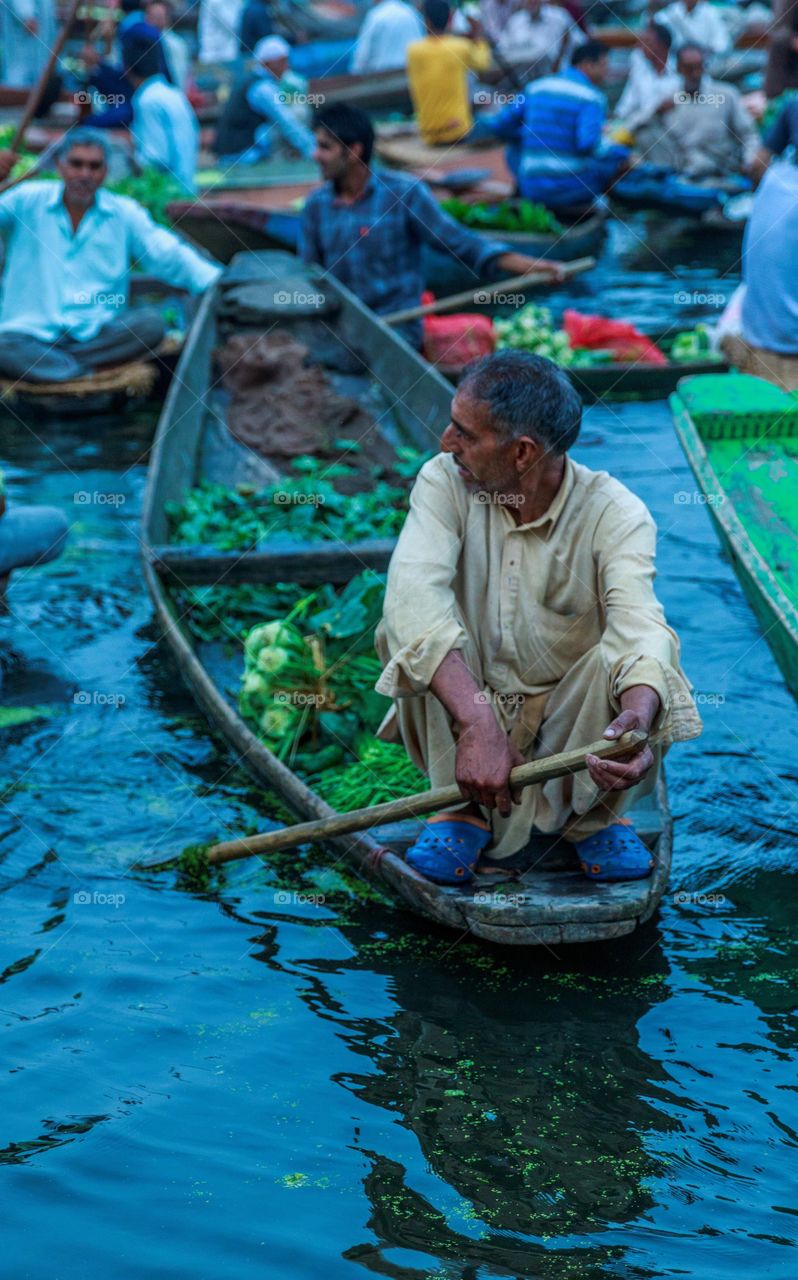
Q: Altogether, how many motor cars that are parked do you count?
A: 0